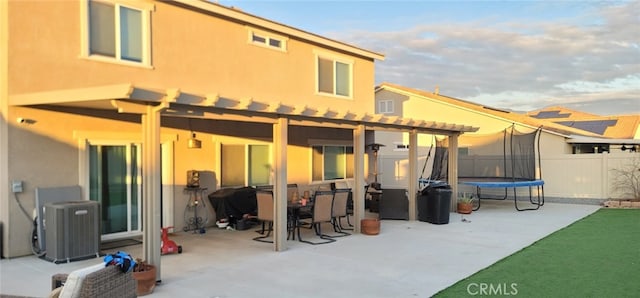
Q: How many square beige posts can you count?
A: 5